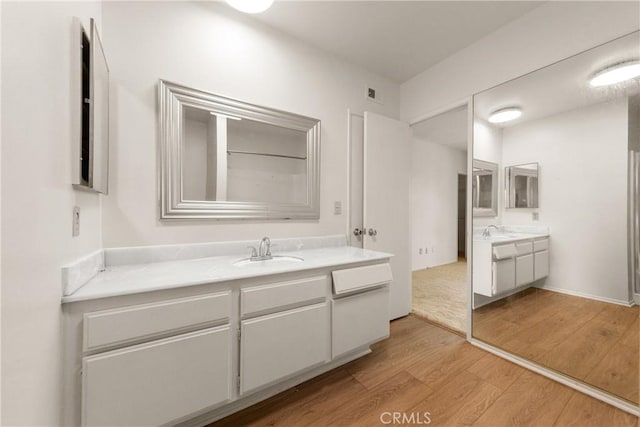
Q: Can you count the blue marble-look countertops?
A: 0